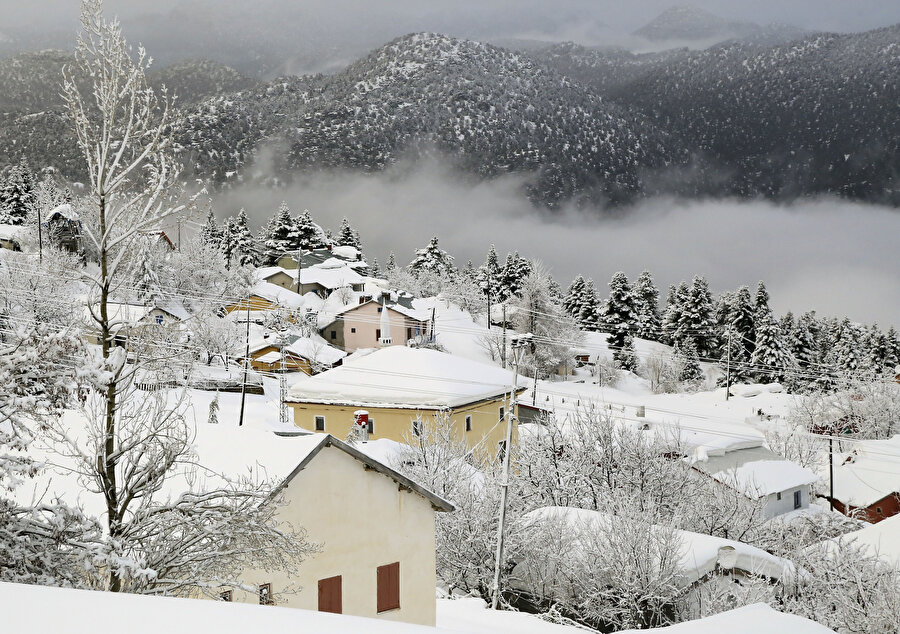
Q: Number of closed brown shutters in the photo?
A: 2